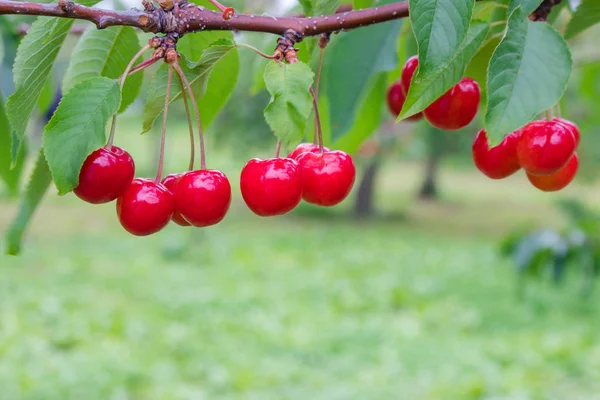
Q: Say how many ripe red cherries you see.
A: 14